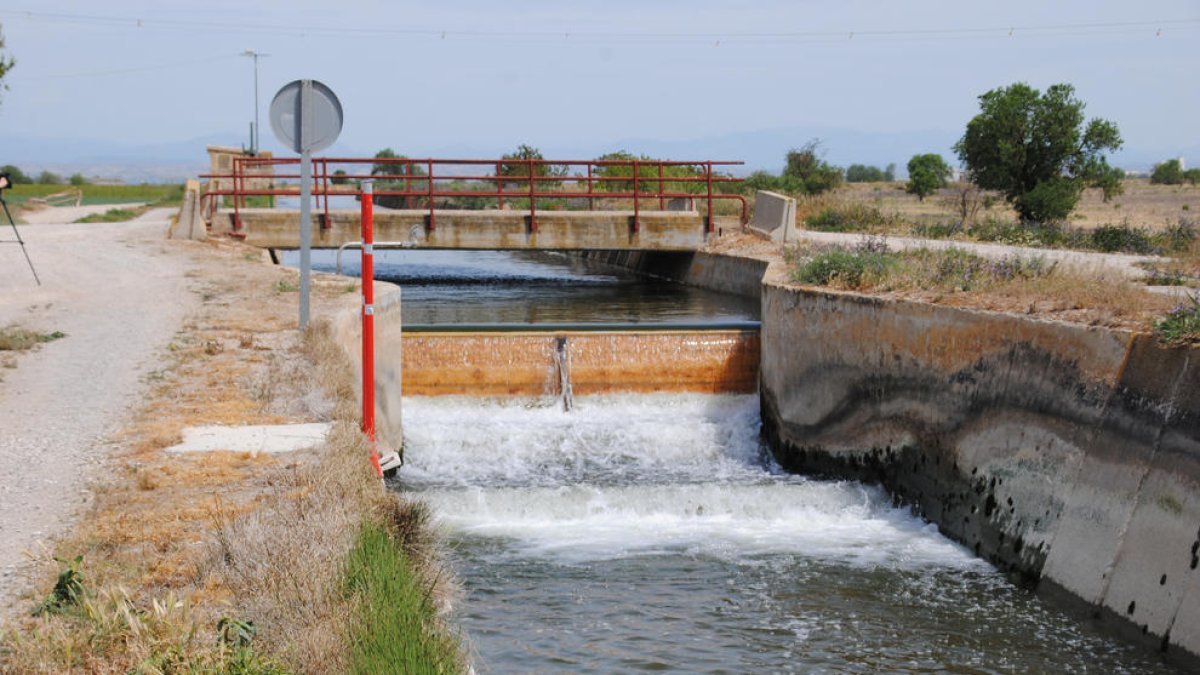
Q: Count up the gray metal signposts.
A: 1